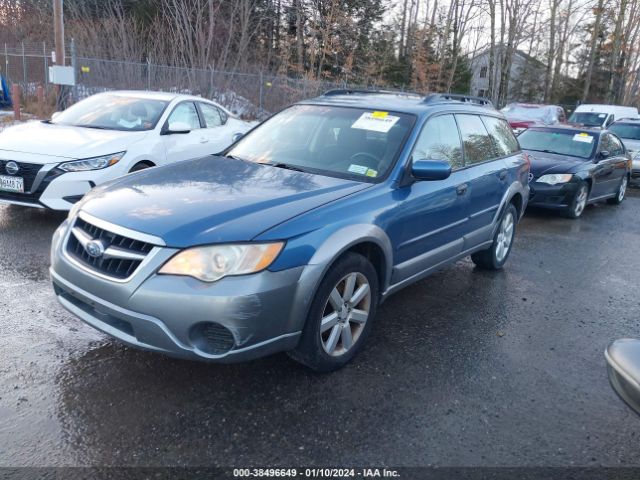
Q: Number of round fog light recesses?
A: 1